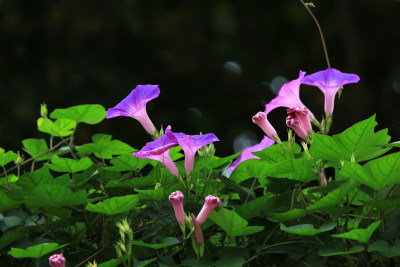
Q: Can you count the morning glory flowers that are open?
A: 6